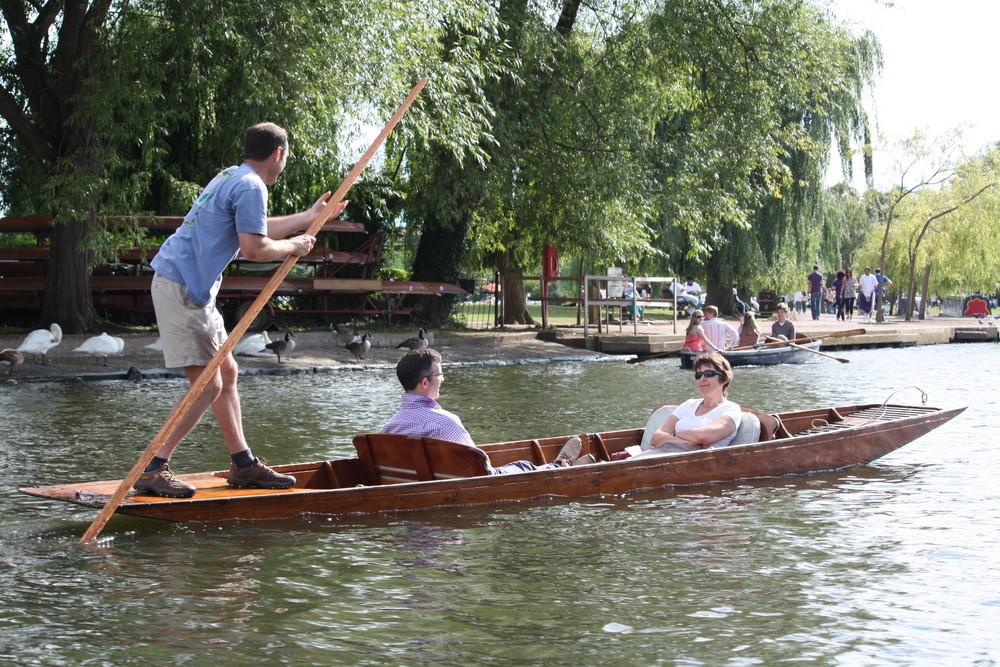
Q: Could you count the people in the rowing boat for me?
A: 4